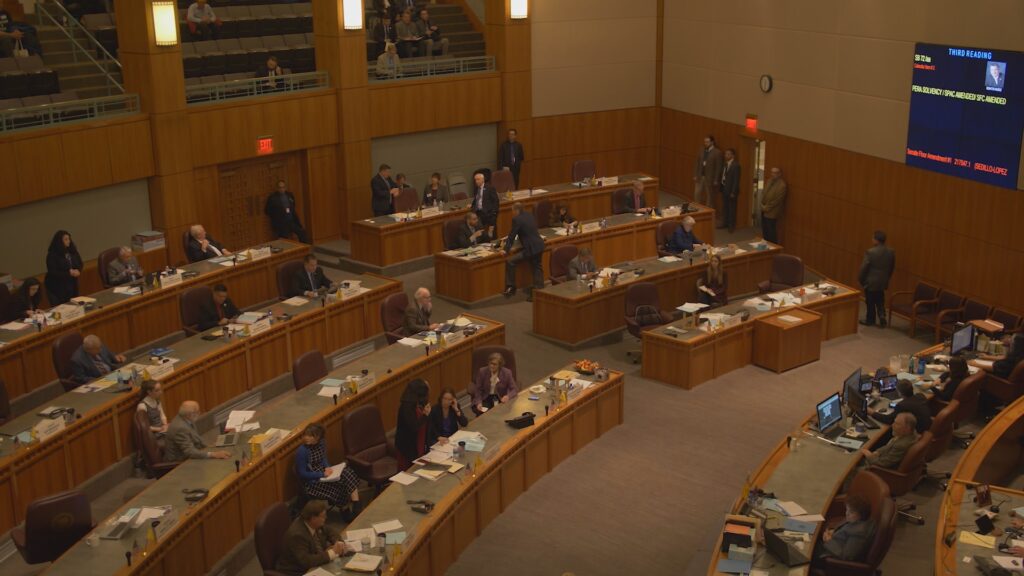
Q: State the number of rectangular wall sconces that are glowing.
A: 3